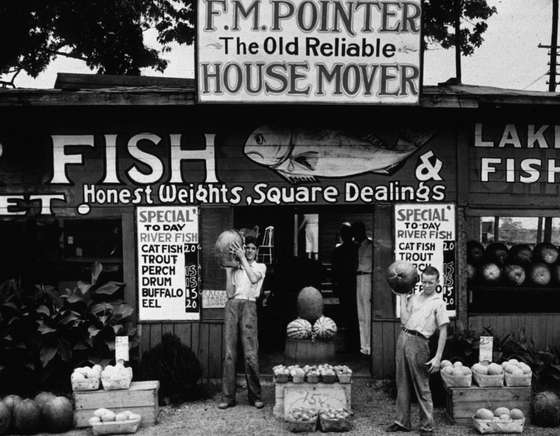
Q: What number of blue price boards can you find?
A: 0